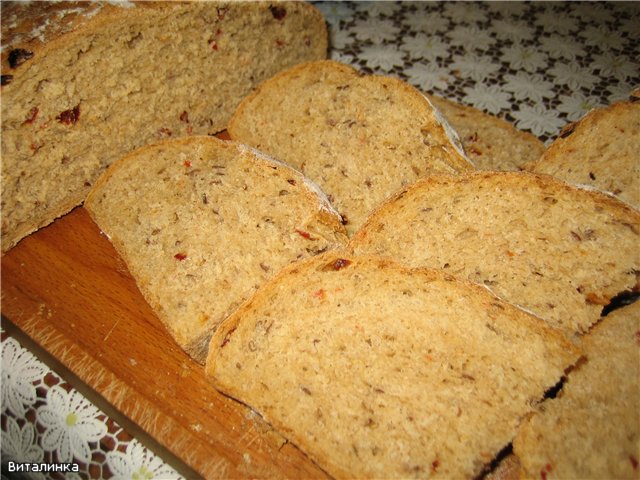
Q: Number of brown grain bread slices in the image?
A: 7